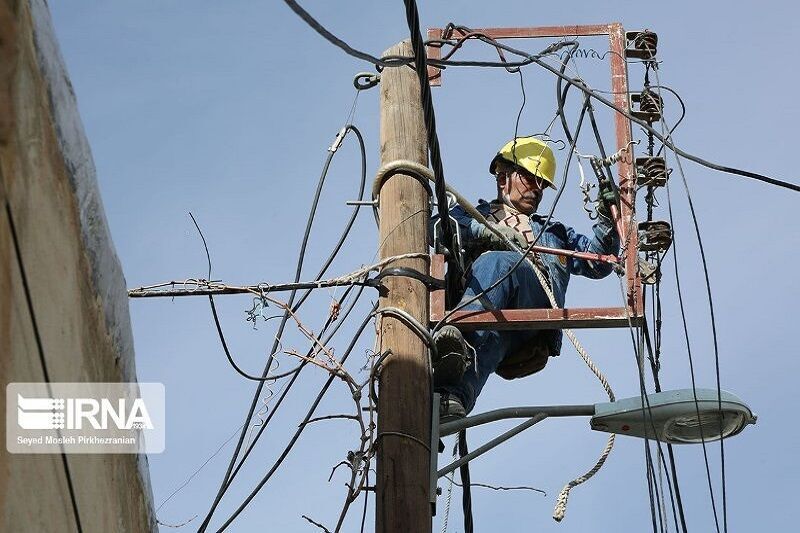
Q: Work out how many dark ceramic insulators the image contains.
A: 4